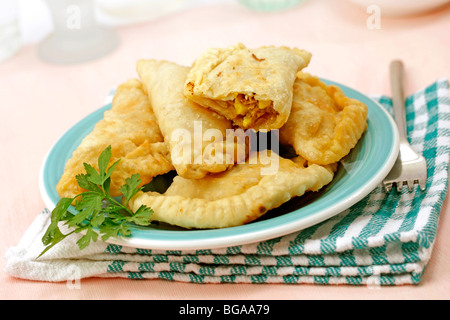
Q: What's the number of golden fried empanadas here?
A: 5